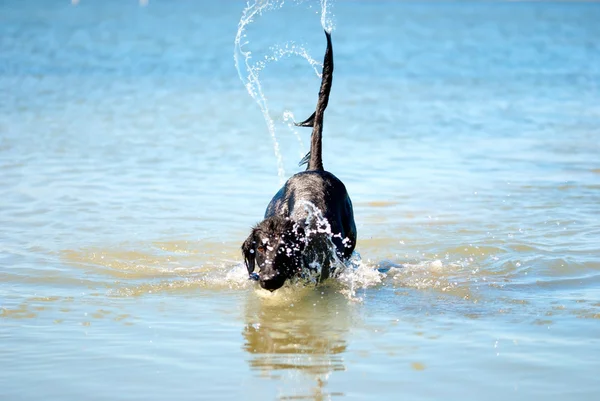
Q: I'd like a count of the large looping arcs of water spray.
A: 2